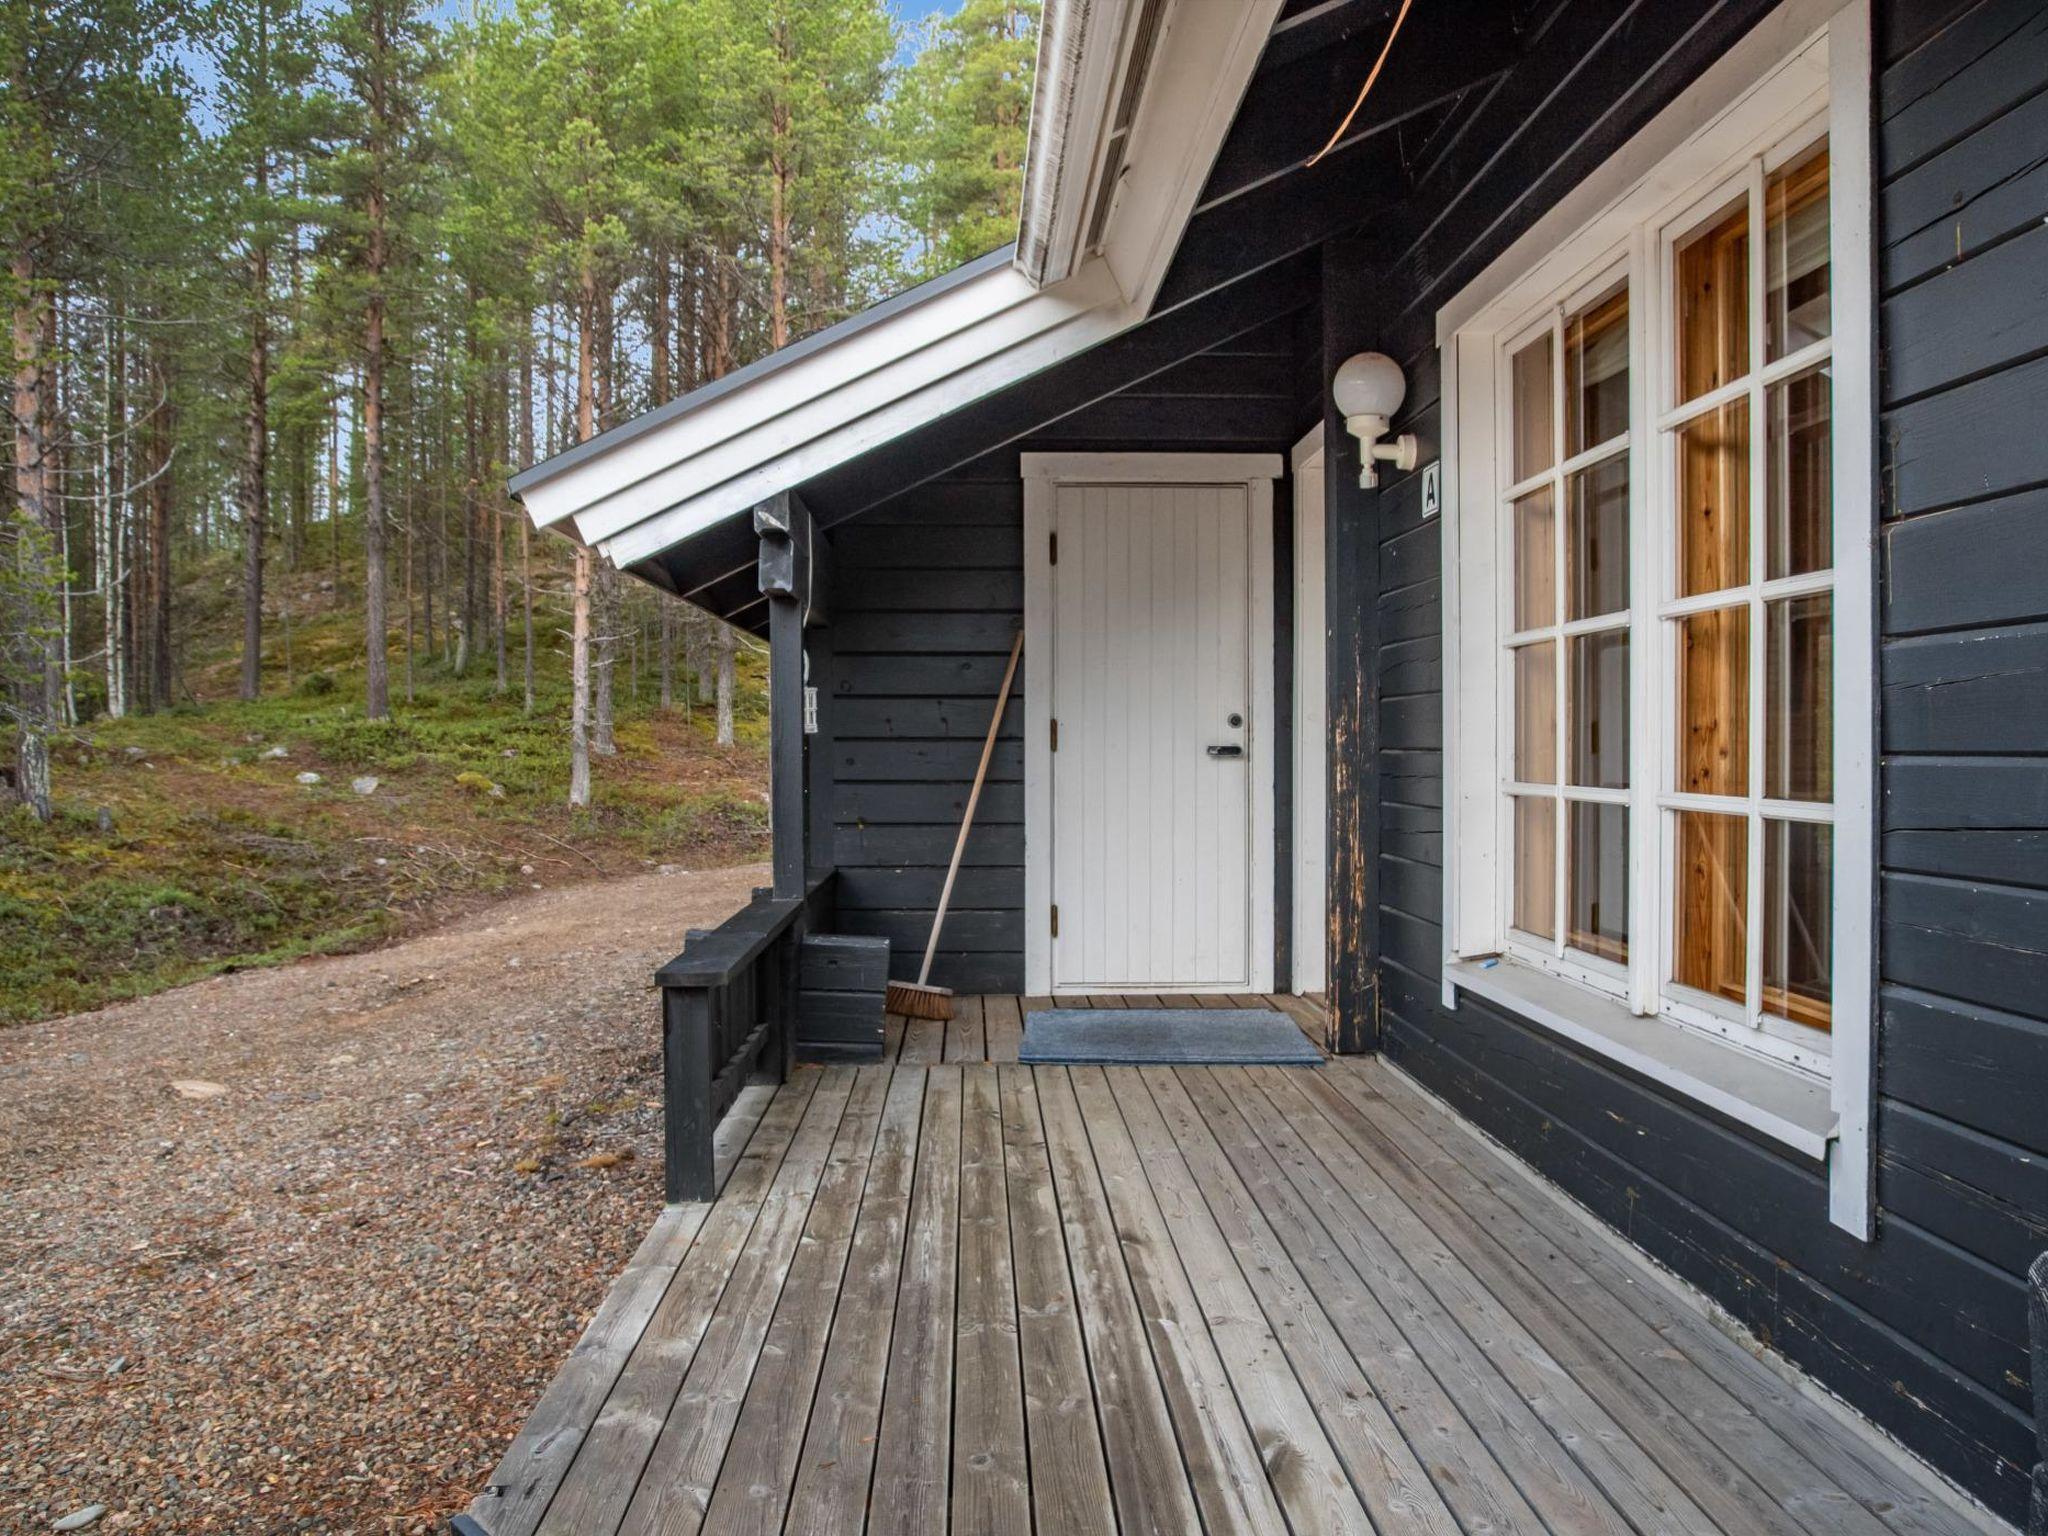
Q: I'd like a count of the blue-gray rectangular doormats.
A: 1